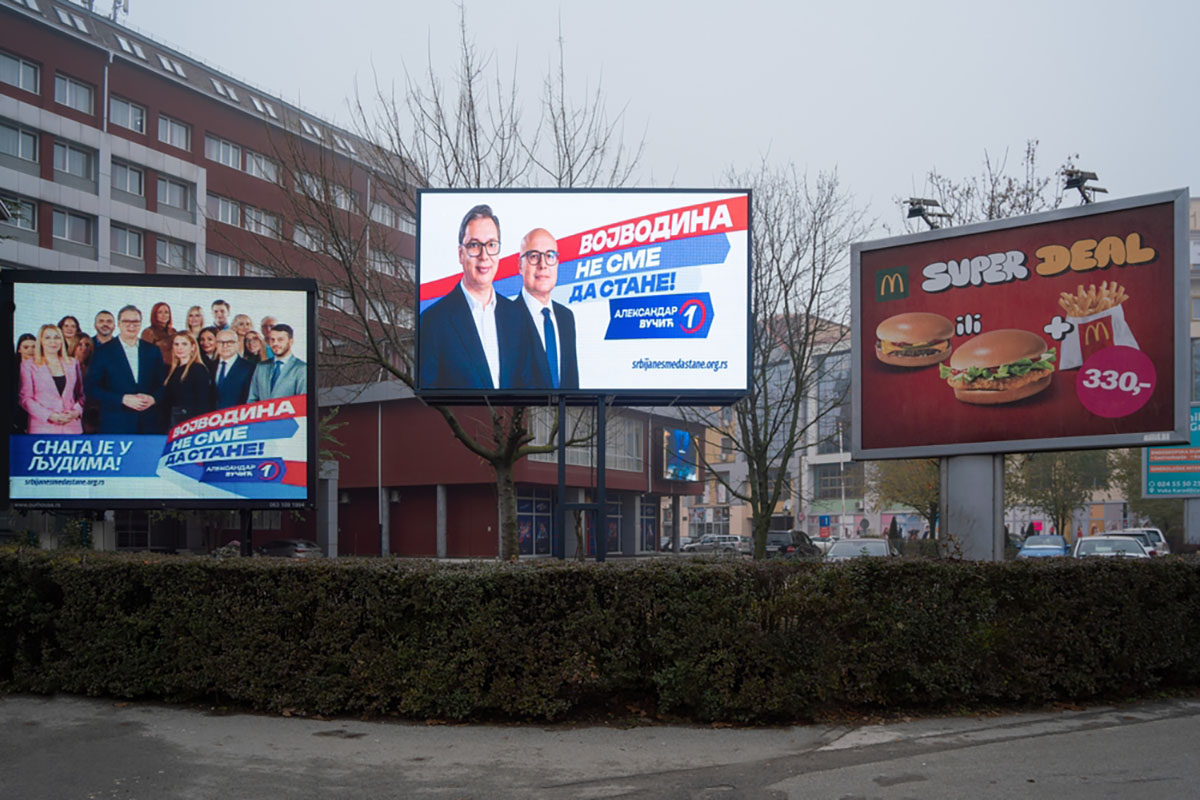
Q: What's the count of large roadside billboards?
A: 3